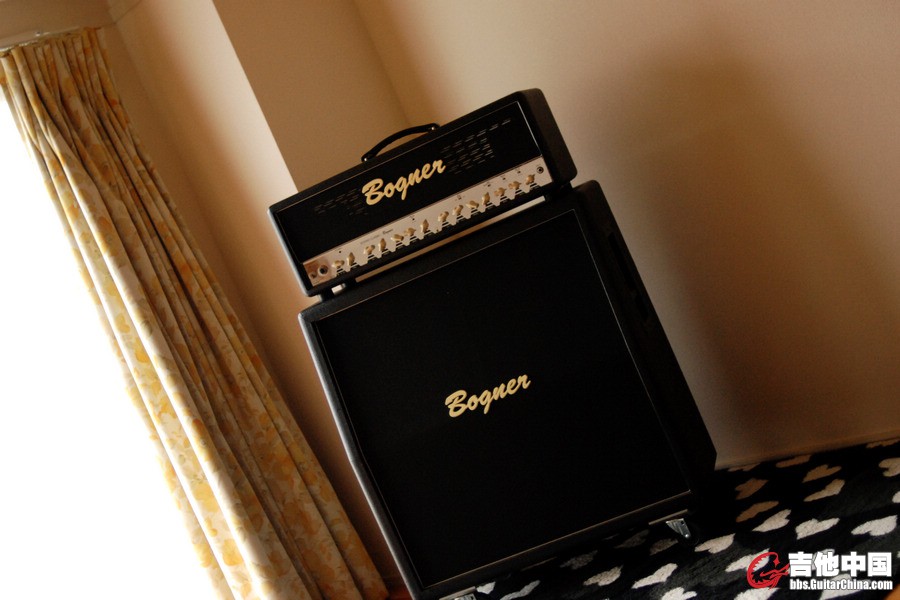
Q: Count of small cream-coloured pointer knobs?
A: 14